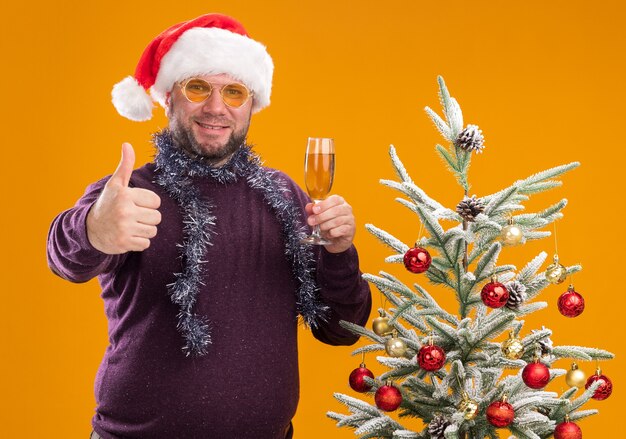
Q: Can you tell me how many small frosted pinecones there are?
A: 5